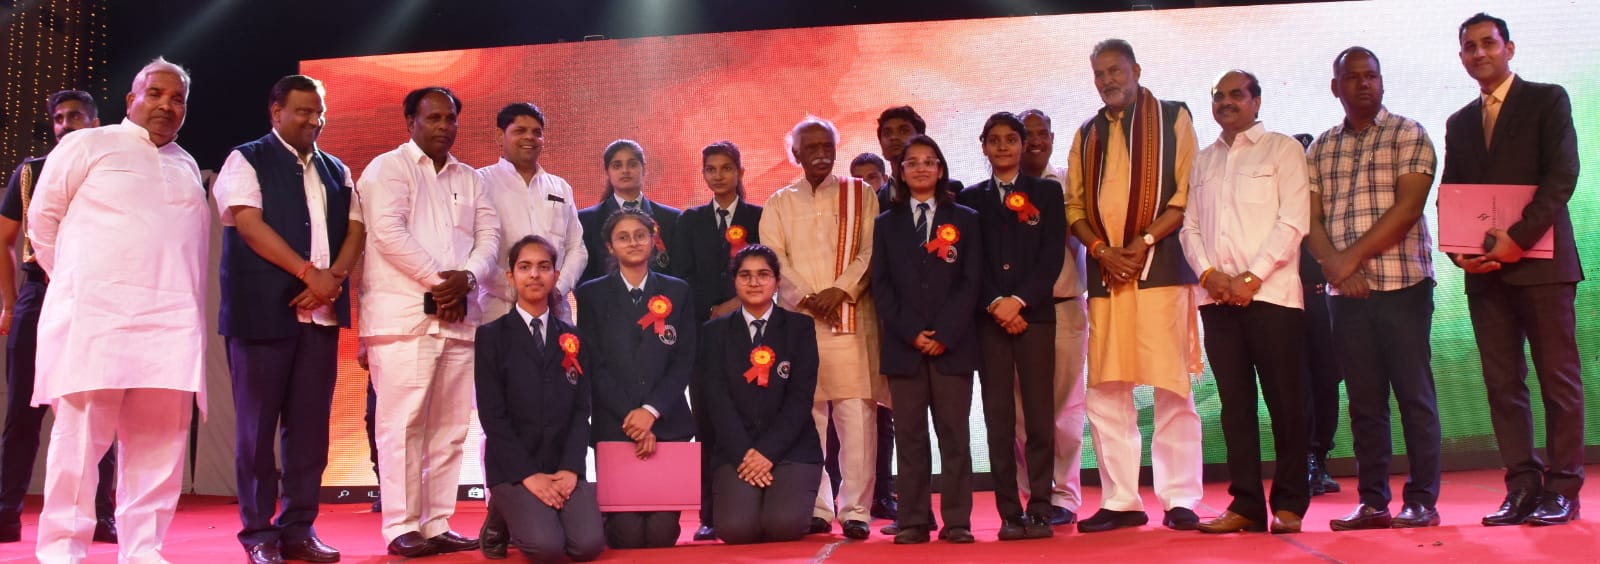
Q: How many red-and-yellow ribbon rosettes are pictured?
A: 7